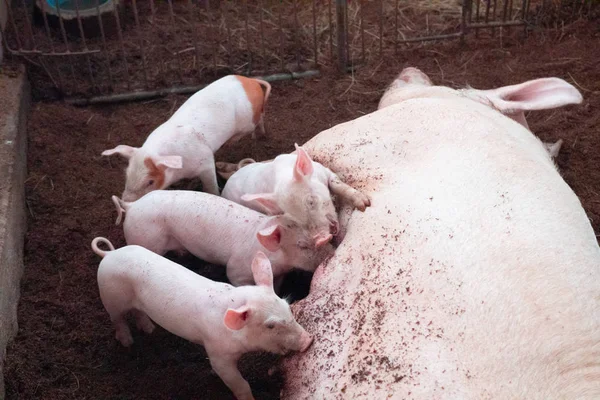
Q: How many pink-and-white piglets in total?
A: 3